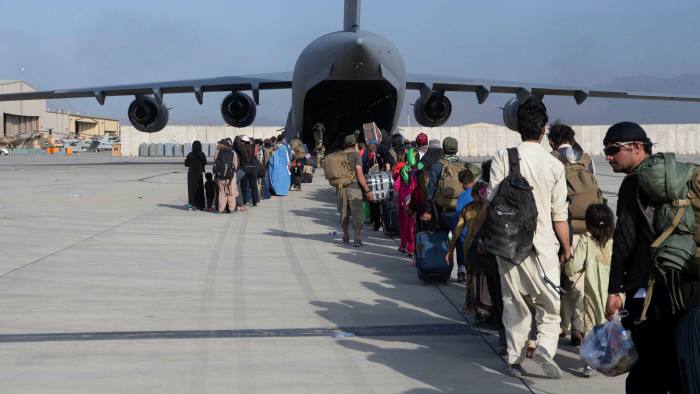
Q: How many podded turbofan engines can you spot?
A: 4